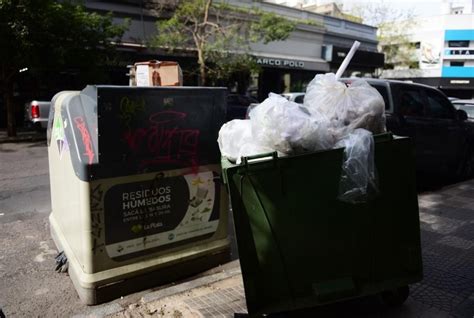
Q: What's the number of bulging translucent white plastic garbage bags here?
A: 3